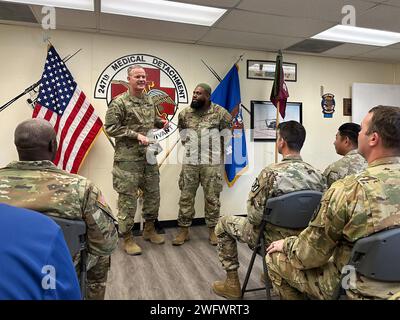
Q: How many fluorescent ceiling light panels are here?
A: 3